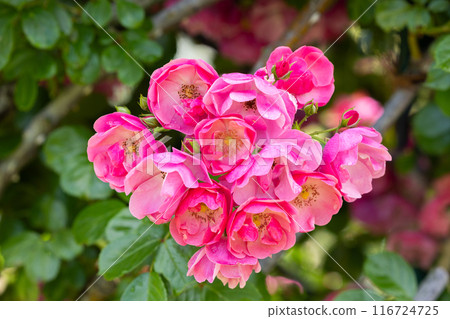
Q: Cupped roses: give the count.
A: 12